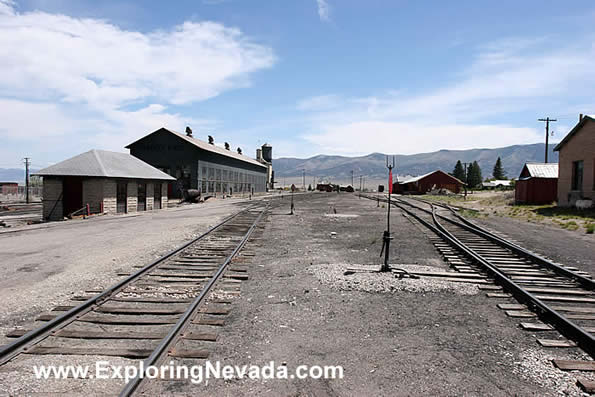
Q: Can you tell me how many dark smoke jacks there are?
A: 4